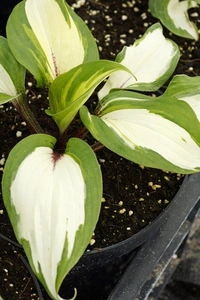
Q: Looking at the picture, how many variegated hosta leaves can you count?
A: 8